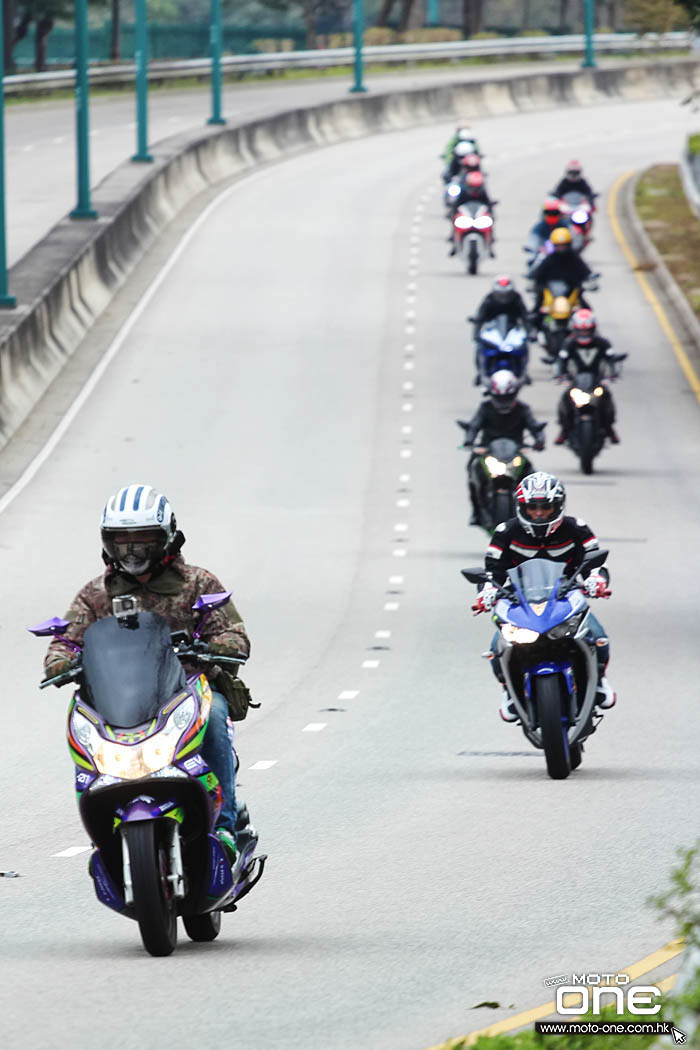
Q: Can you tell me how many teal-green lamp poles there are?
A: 6